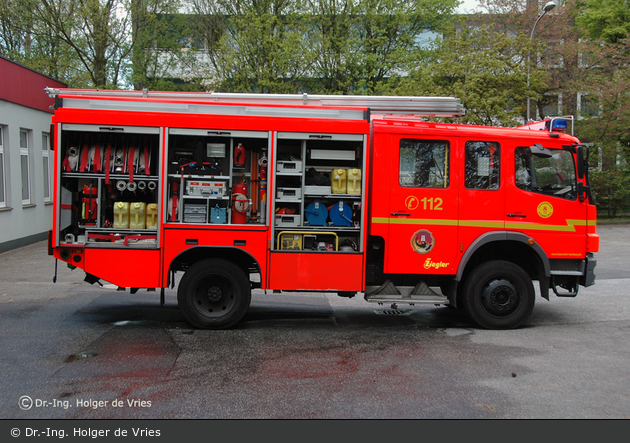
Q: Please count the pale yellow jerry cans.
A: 5